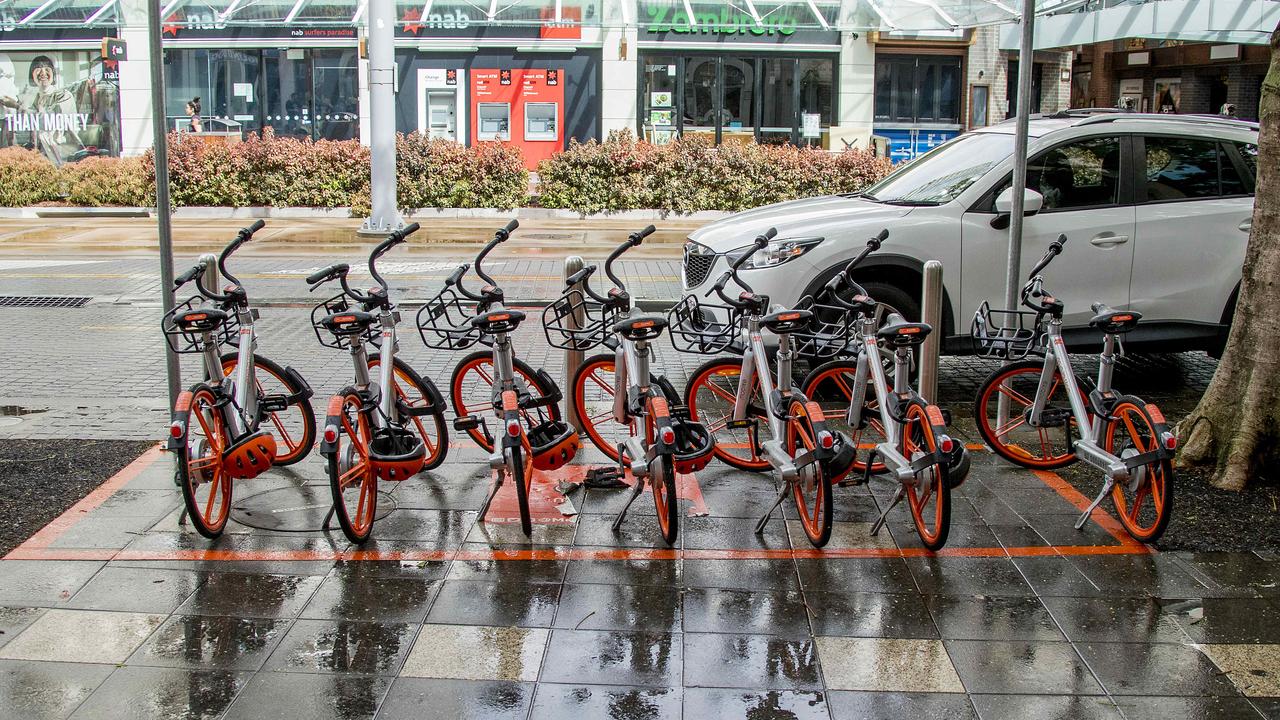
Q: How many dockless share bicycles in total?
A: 7